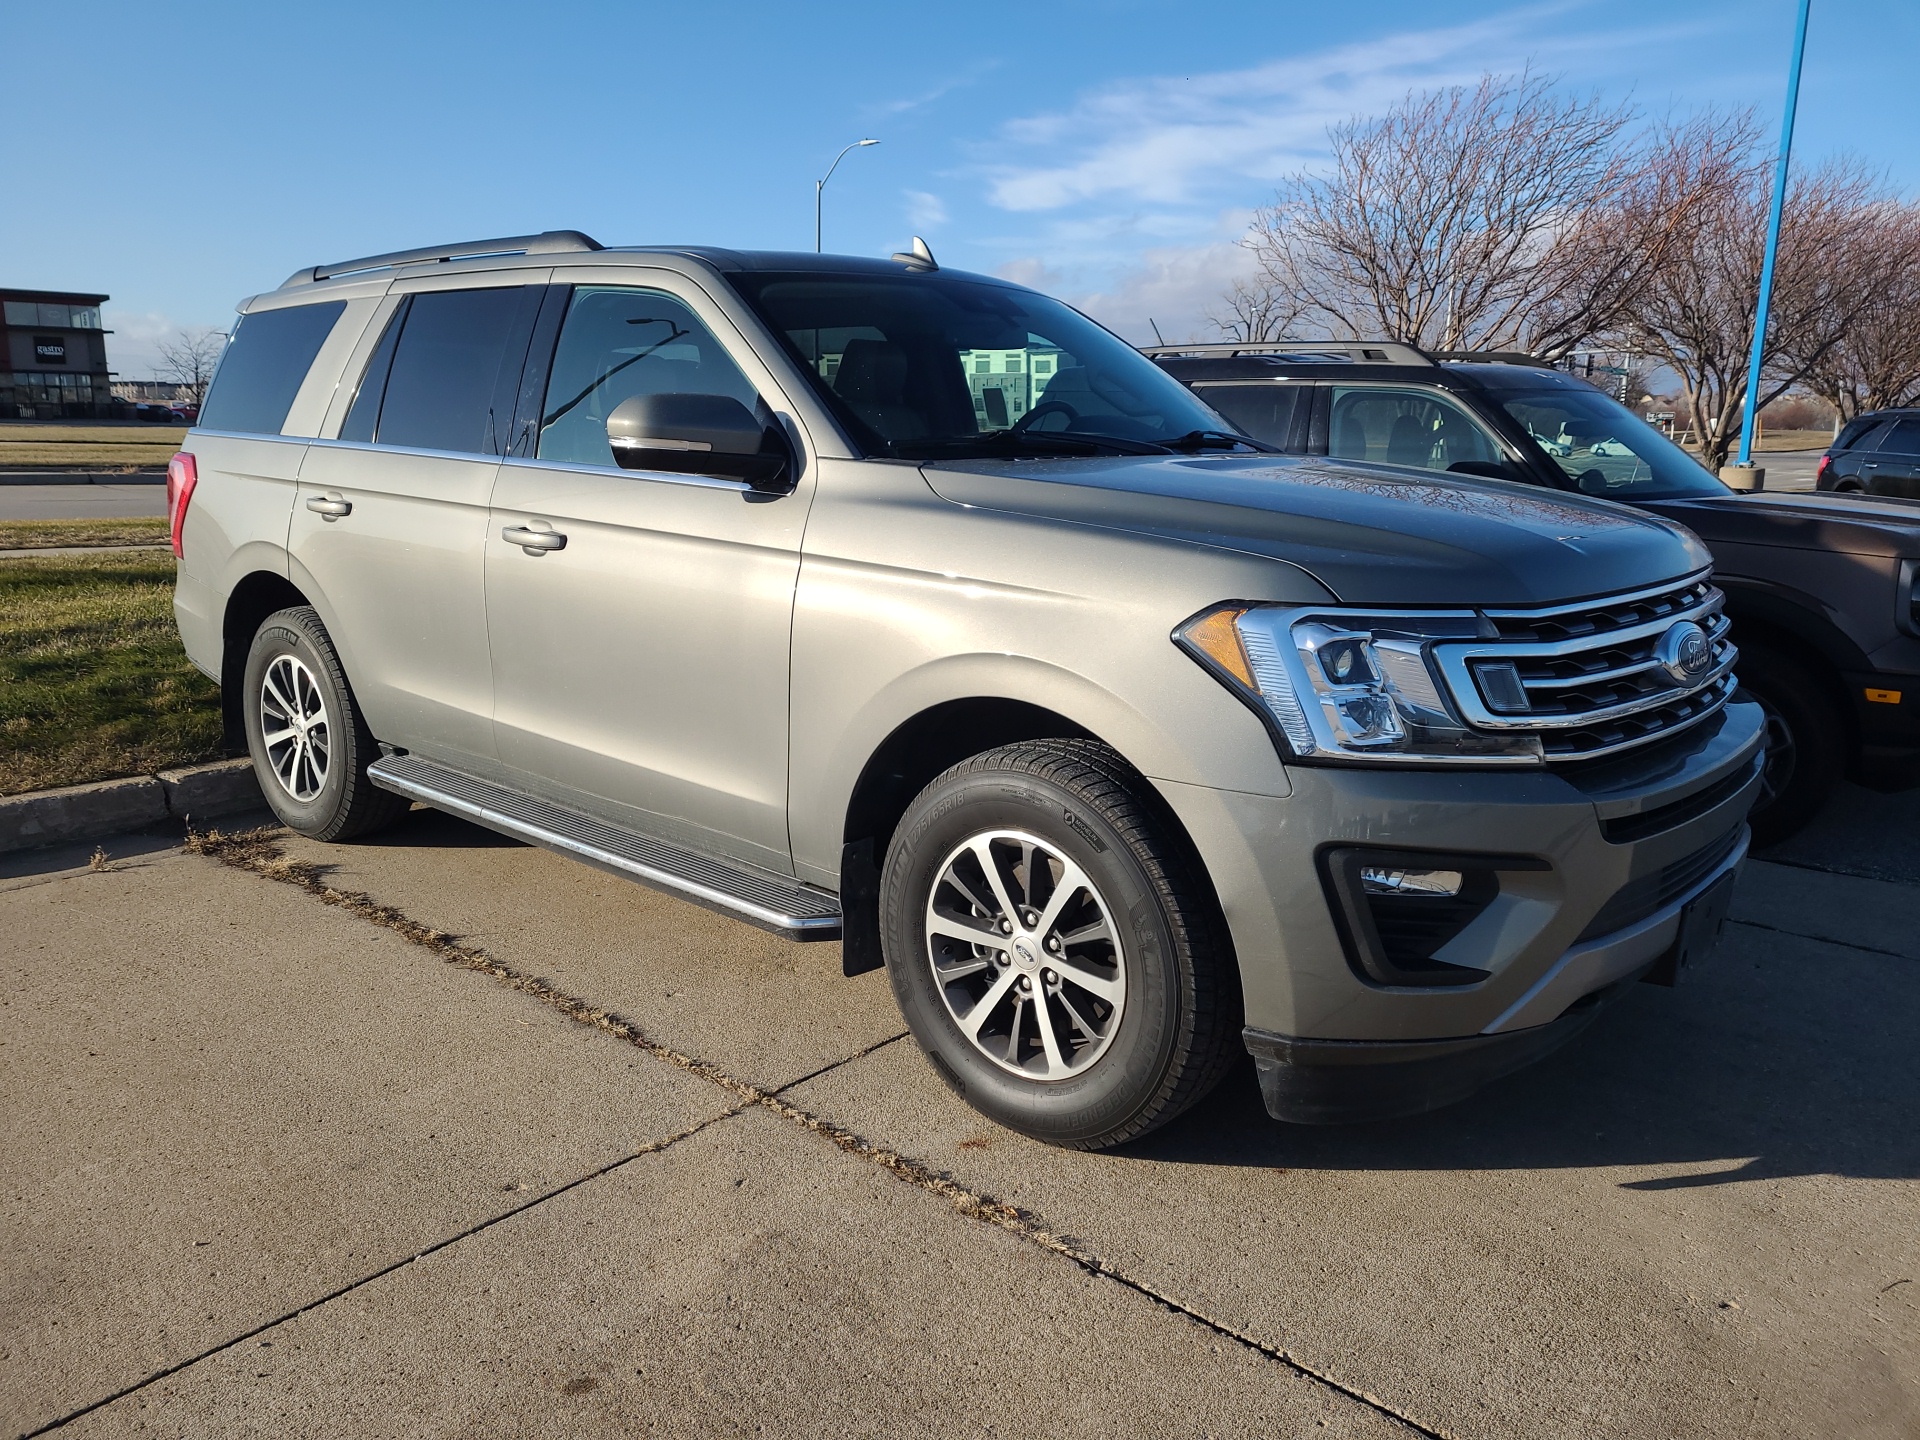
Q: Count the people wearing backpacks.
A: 0